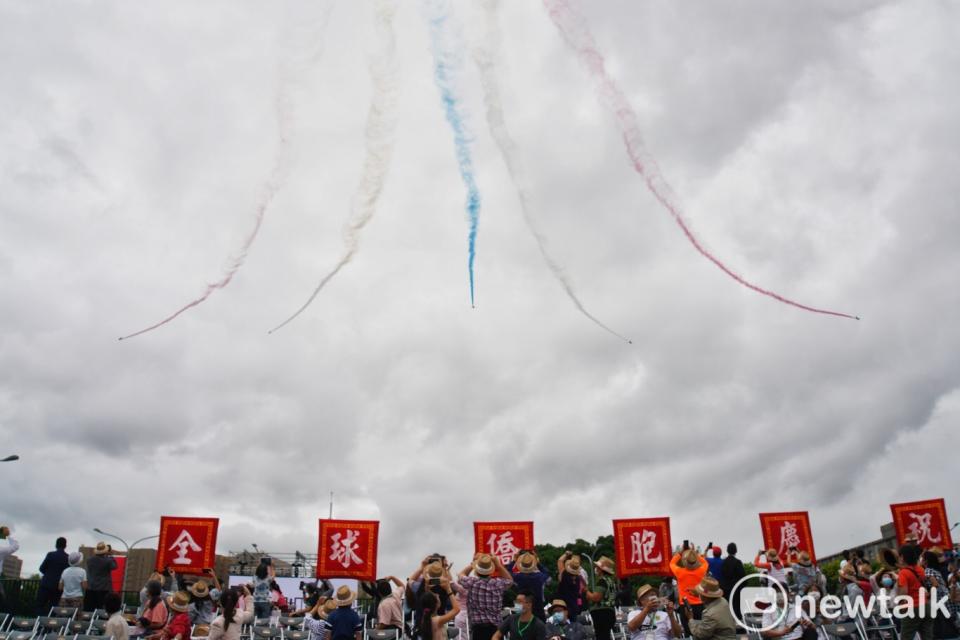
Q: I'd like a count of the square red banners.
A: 6